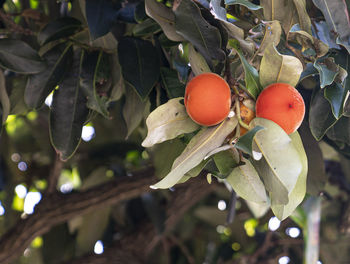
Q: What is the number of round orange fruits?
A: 2